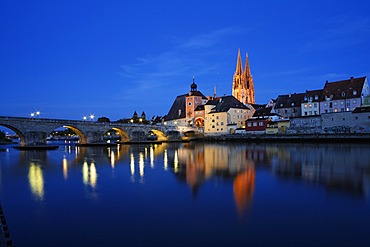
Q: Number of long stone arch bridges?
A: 1